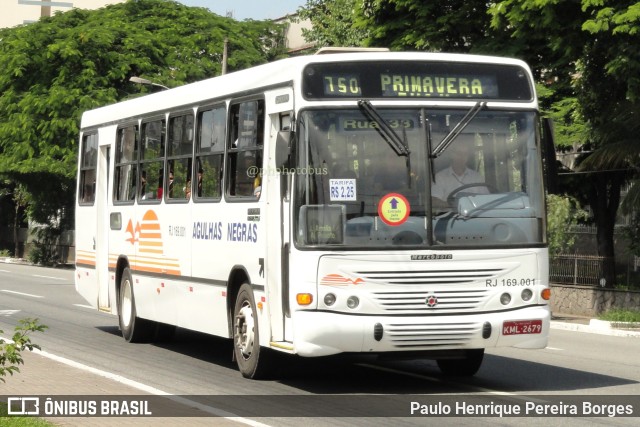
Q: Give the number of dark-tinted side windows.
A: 6